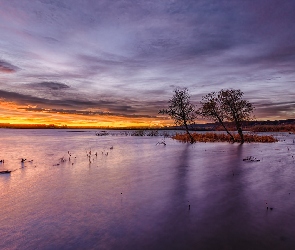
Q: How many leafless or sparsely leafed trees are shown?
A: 3